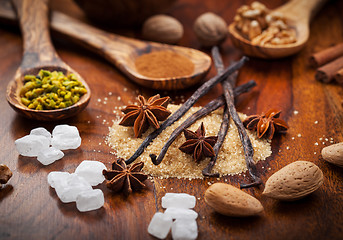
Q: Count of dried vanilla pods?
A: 4